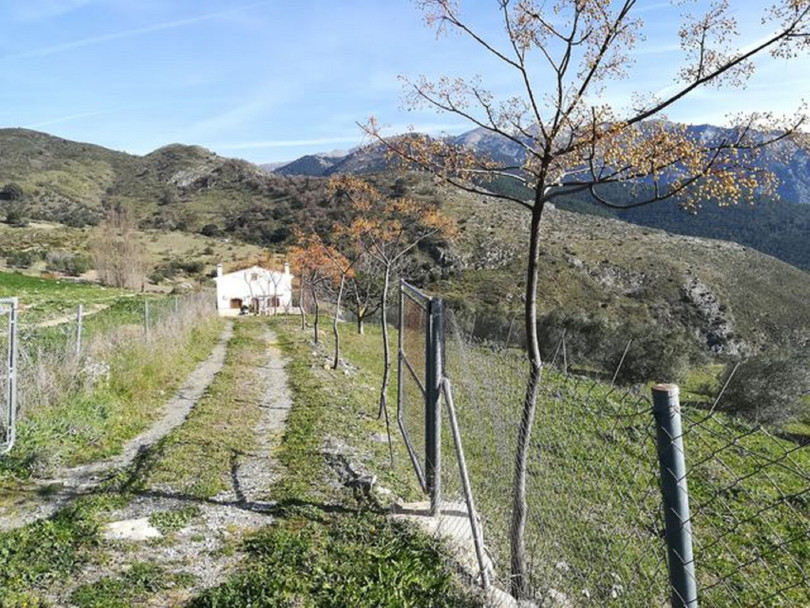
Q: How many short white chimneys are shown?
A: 2